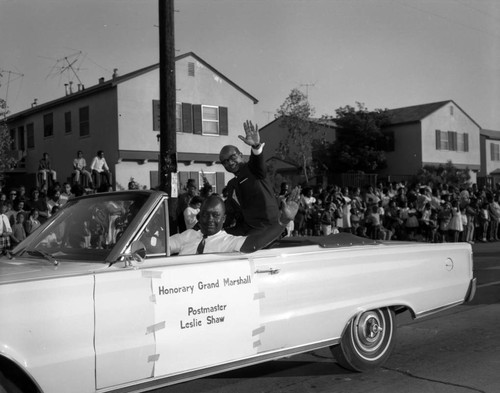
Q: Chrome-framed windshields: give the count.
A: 1